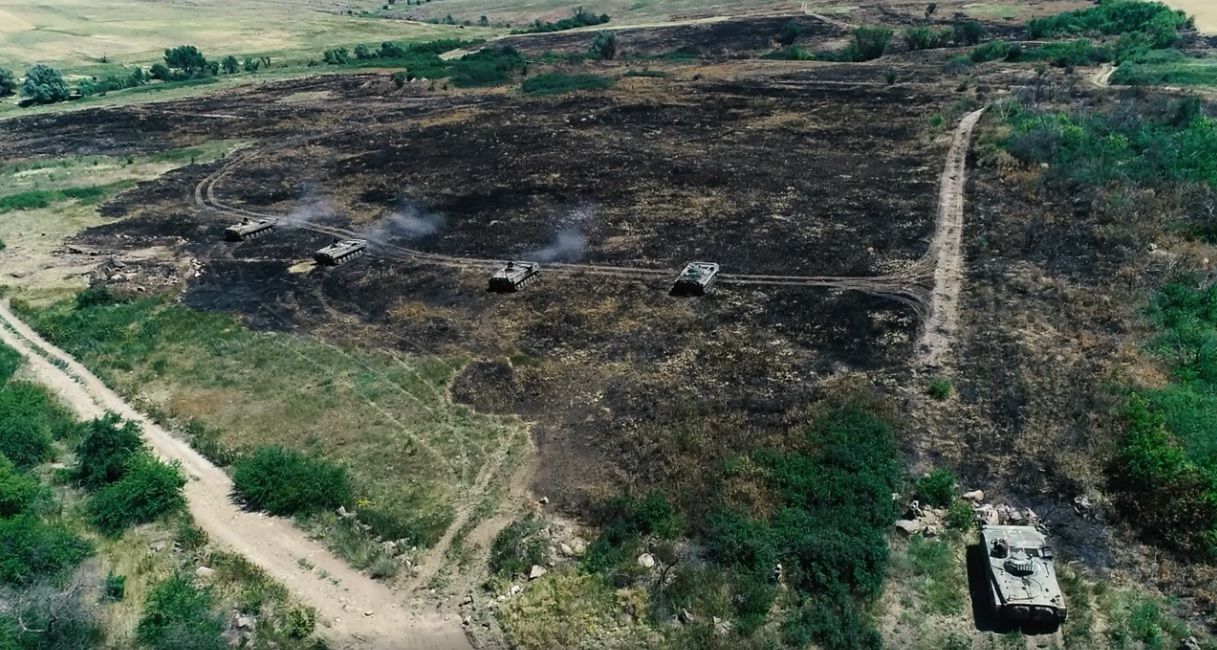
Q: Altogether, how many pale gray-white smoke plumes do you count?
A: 3